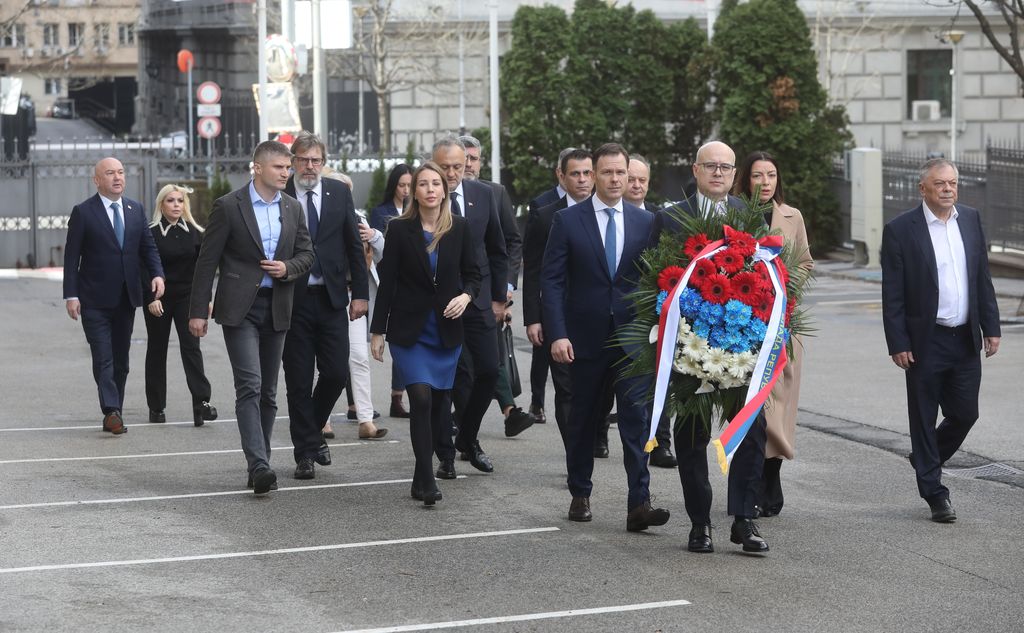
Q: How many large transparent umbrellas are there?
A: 0